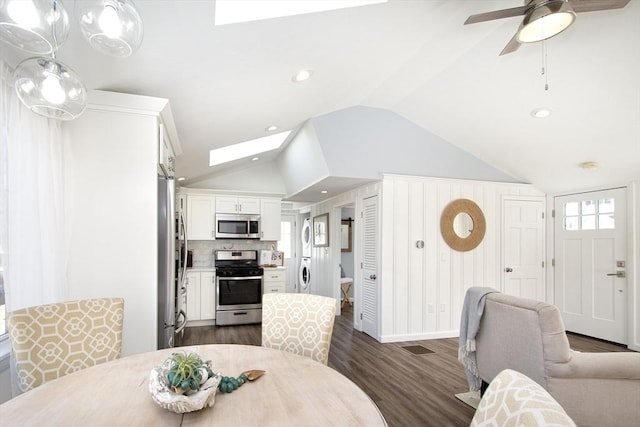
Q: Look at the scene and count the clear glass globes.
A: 3